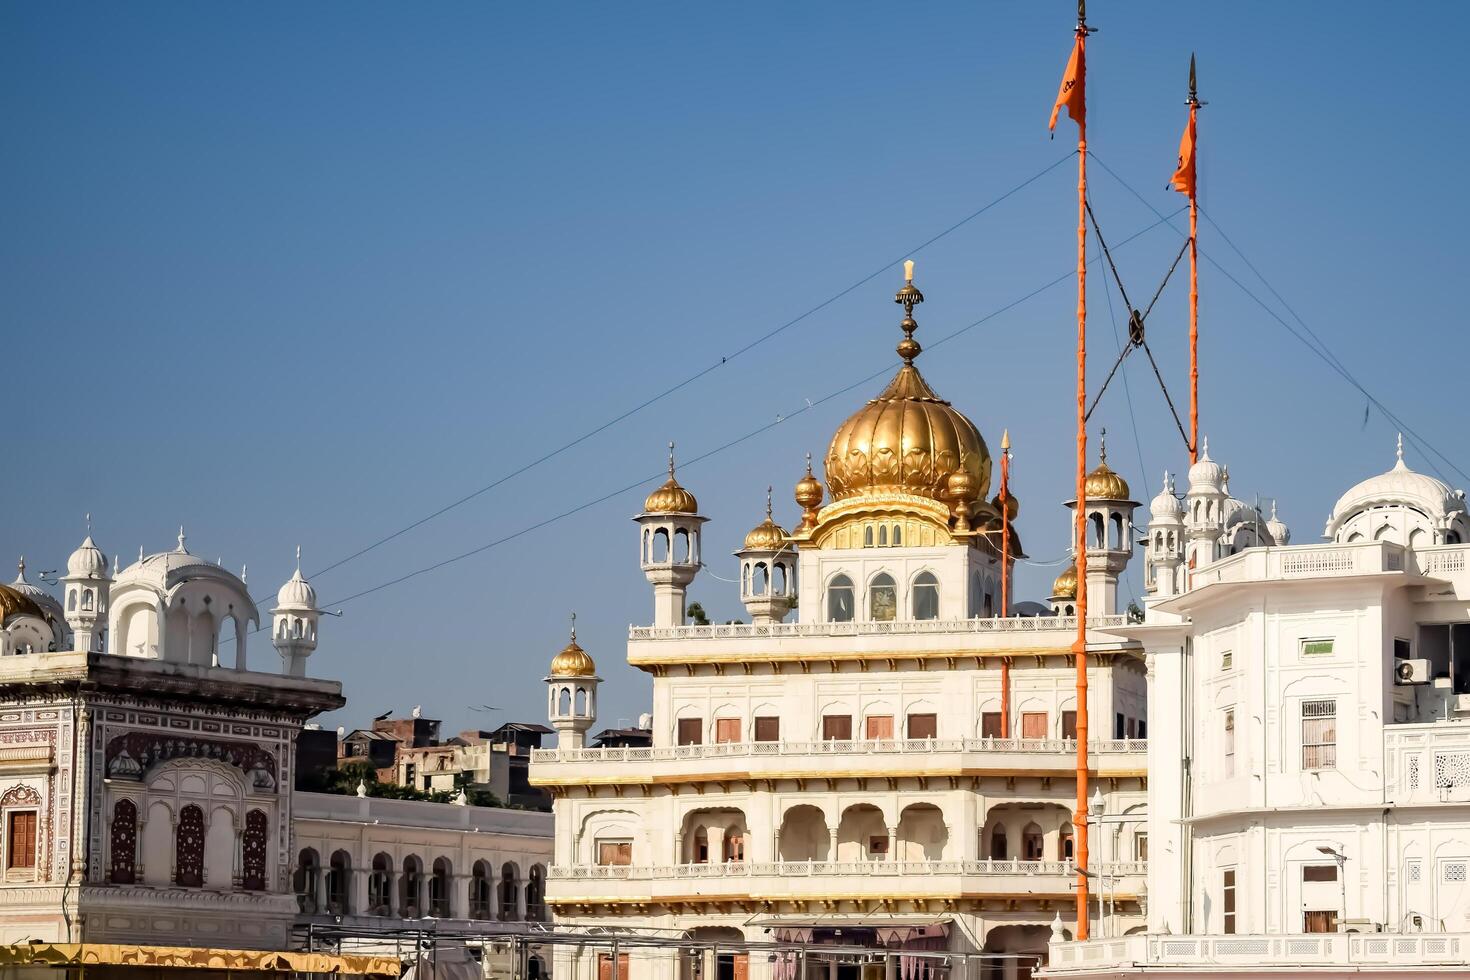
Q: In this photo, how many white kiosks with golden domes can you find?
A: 5